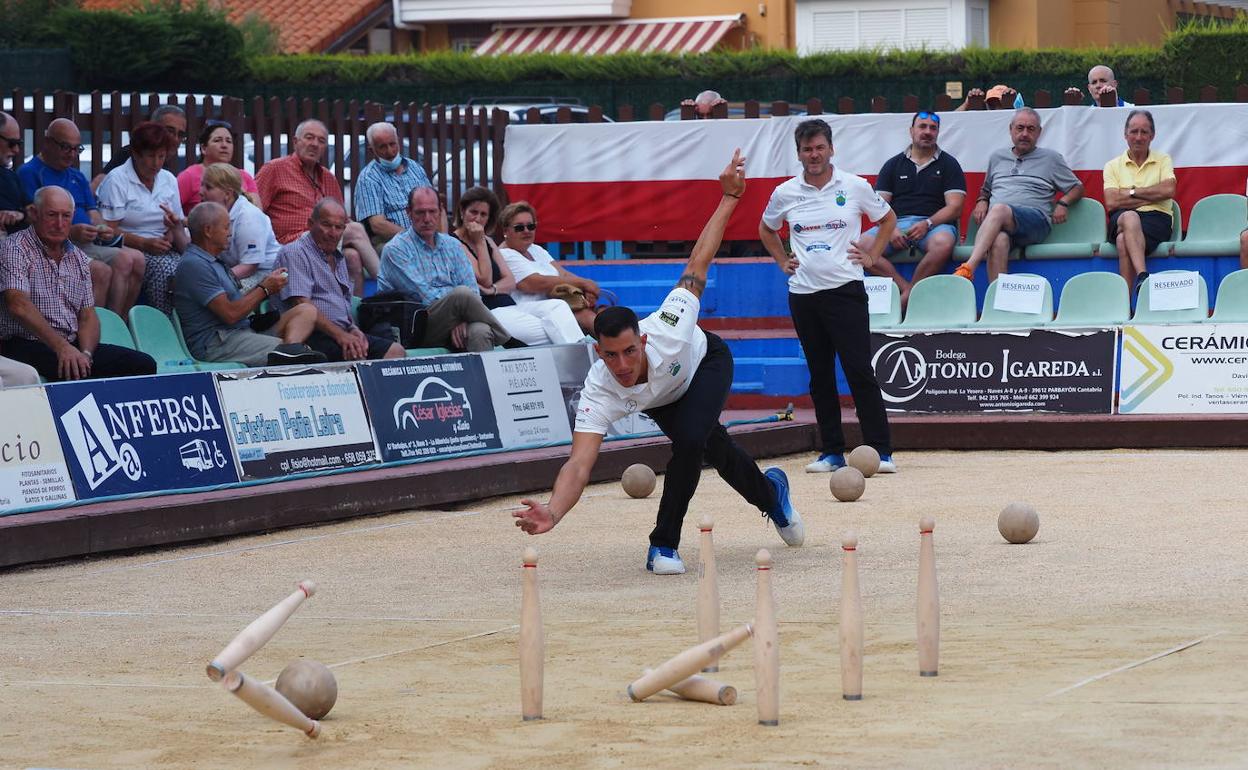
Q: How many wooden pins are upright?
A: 5